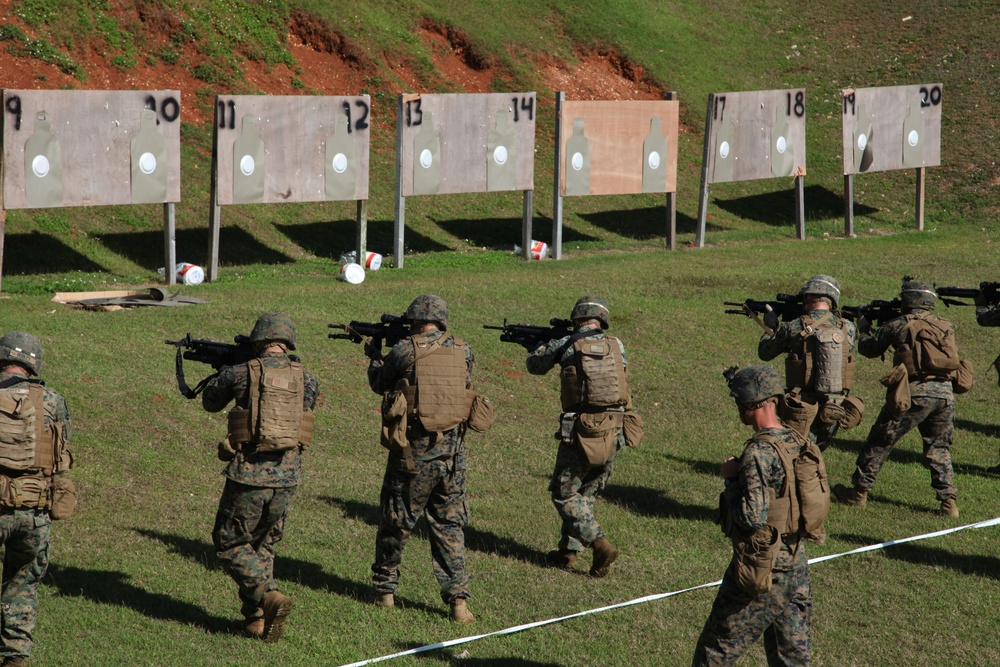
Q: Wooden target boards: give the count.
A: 6